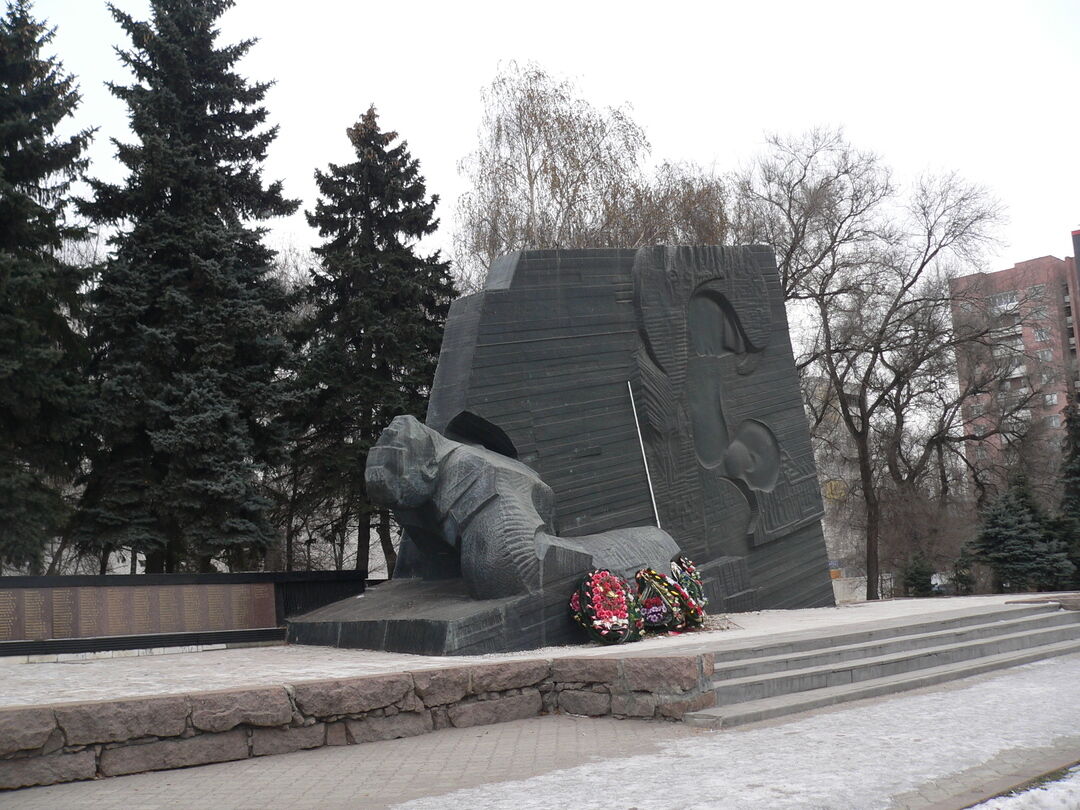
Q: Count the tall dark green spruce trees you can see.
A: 3